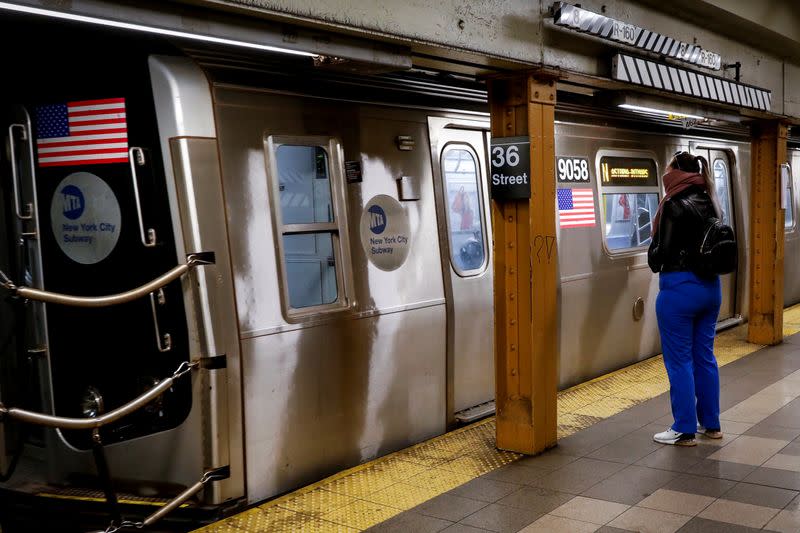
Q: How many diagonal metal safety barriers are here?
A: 3